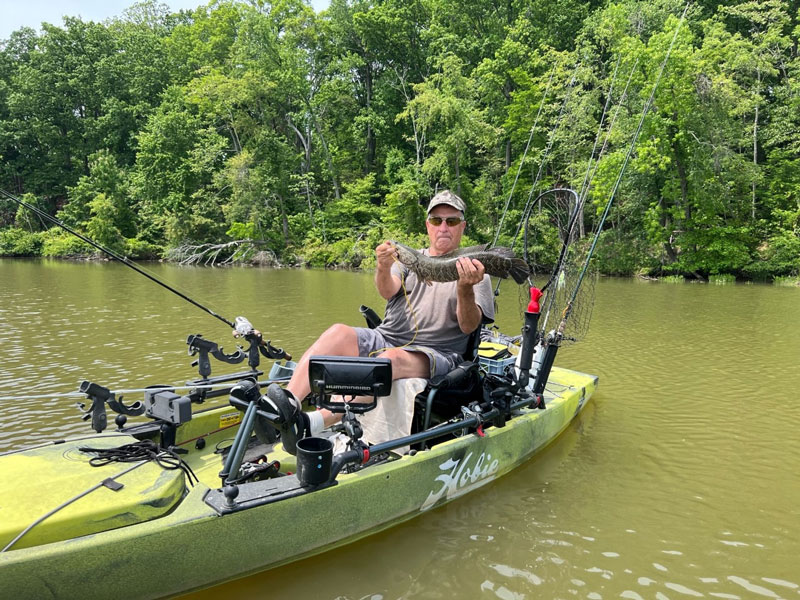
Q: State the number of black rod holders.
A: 5